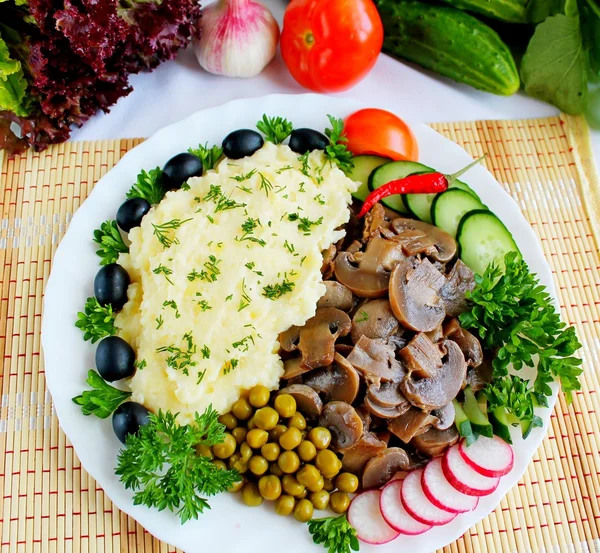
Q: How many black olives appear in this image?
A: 7